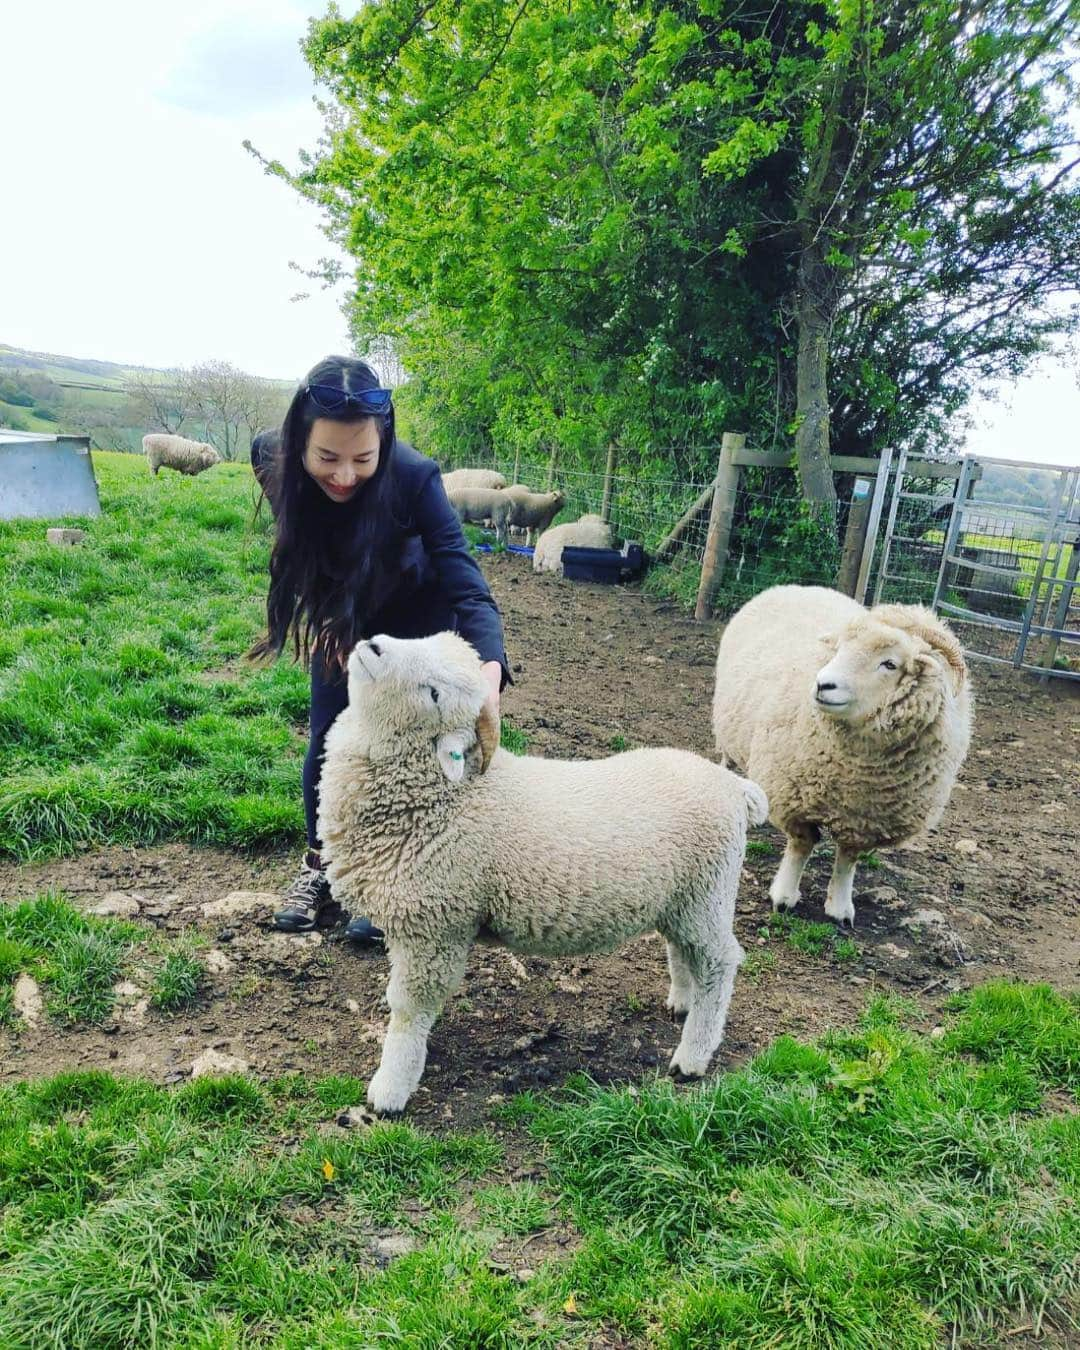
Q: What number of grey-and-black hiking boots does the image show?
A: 2